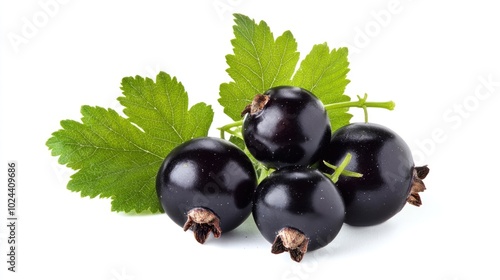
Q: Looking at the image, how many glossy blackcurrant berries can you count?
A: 4